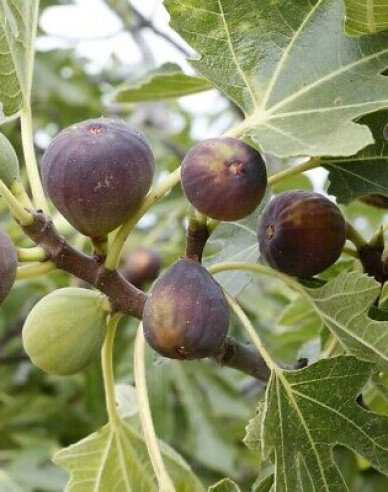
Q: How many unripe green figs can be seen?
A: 2